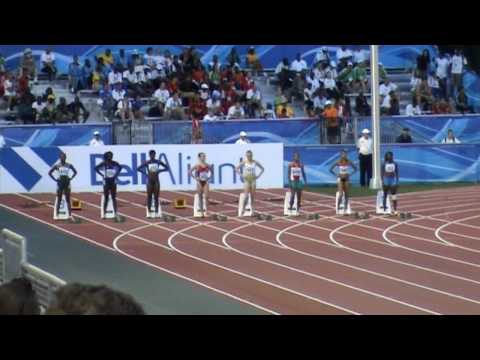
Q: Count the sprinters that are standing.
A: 8